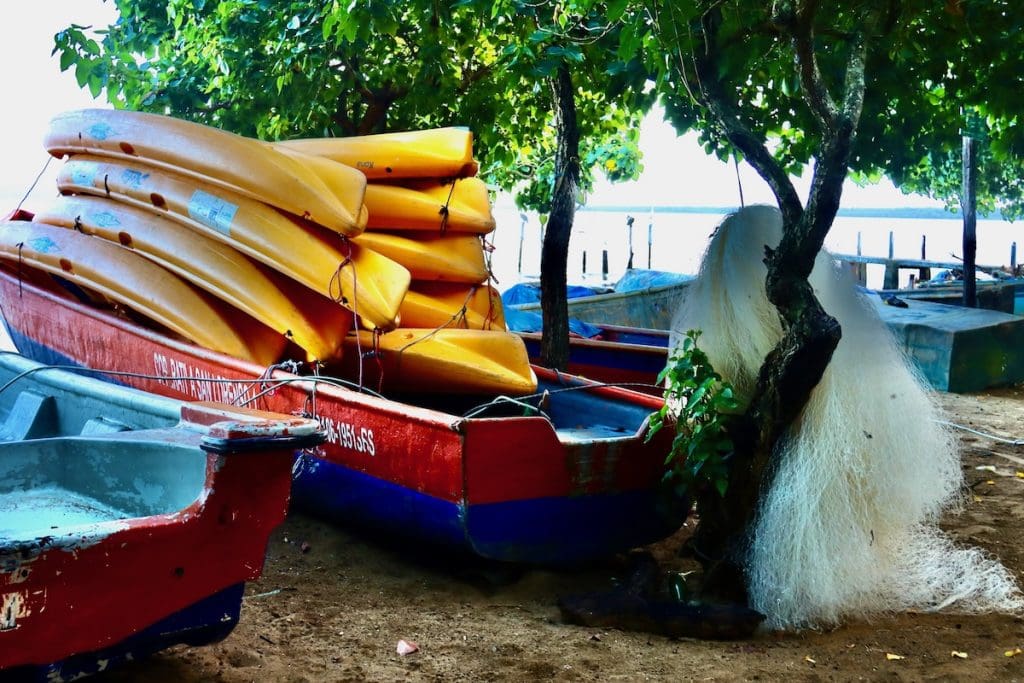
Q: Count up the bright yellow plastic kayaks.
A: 9